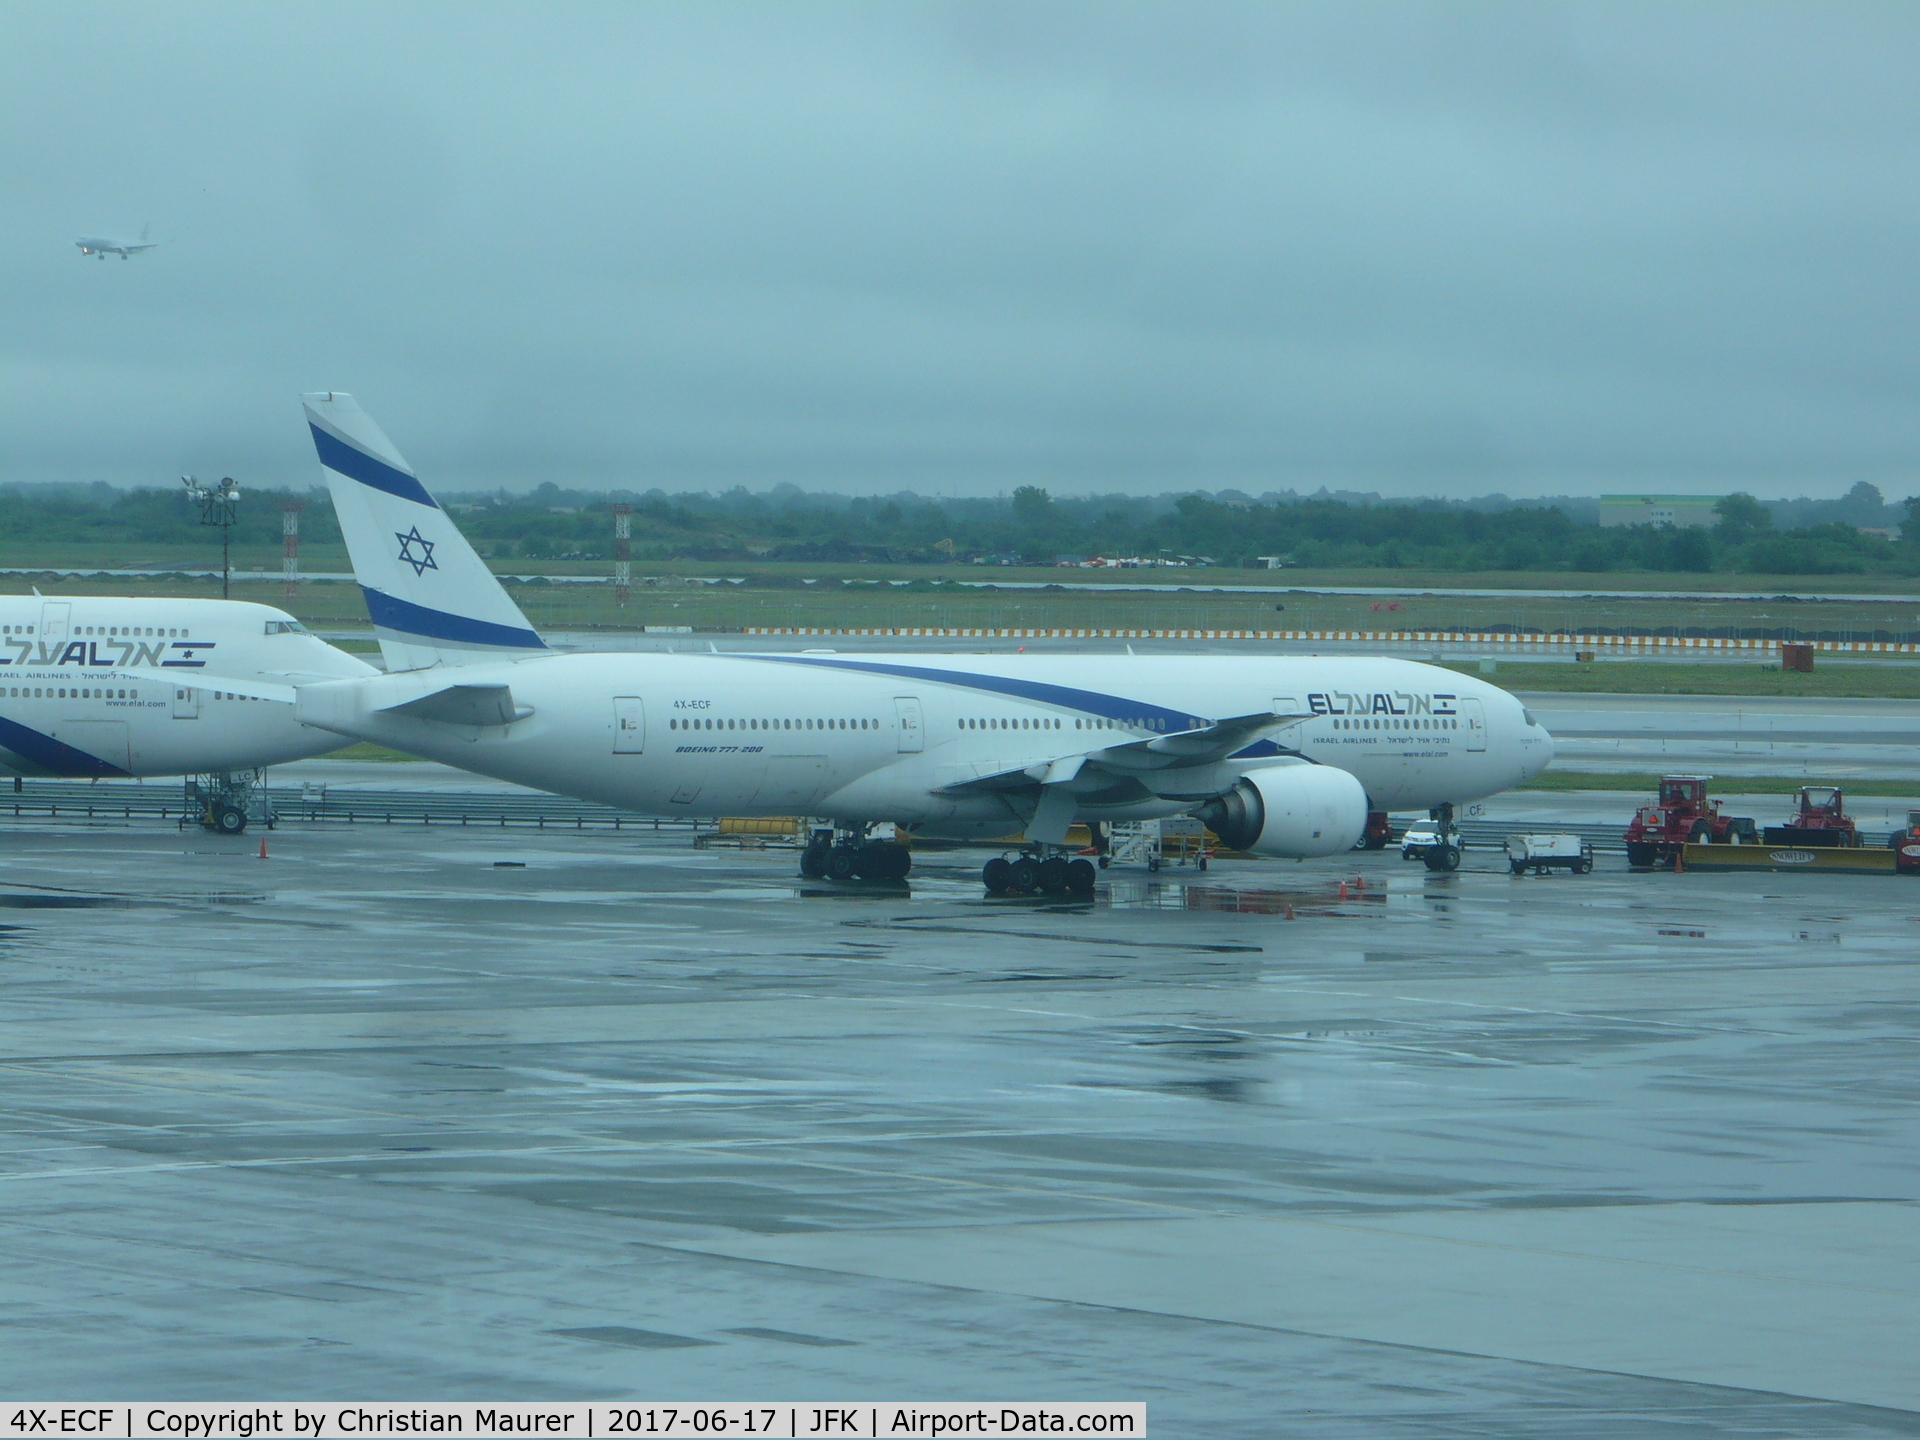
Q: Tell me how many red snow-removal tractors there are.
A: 3